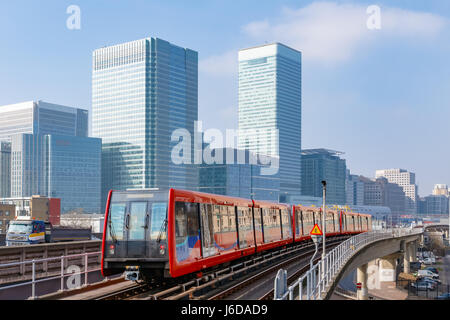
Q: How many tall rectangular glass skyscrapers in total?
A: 2